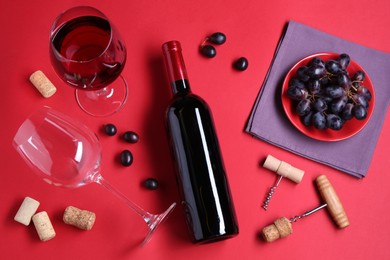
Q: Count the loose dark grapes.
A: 7